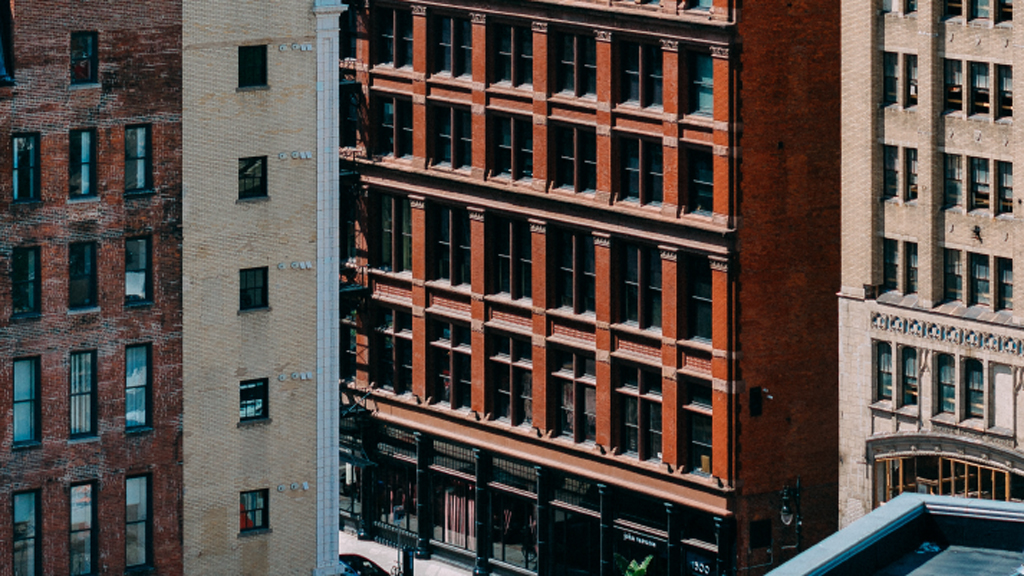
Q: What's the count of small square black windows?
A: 5